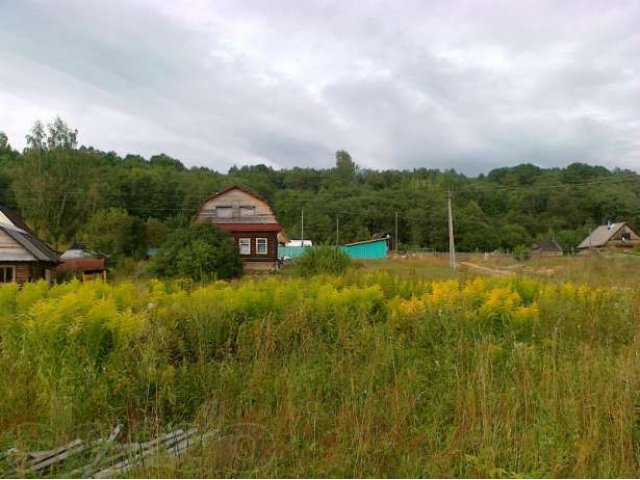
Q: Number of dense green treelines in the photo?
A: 1